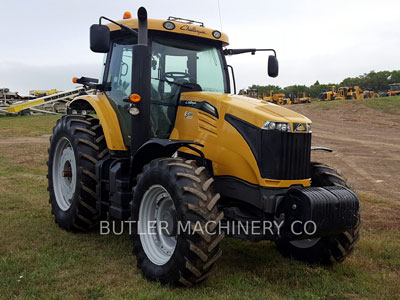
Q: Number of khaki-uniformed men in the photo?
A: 0